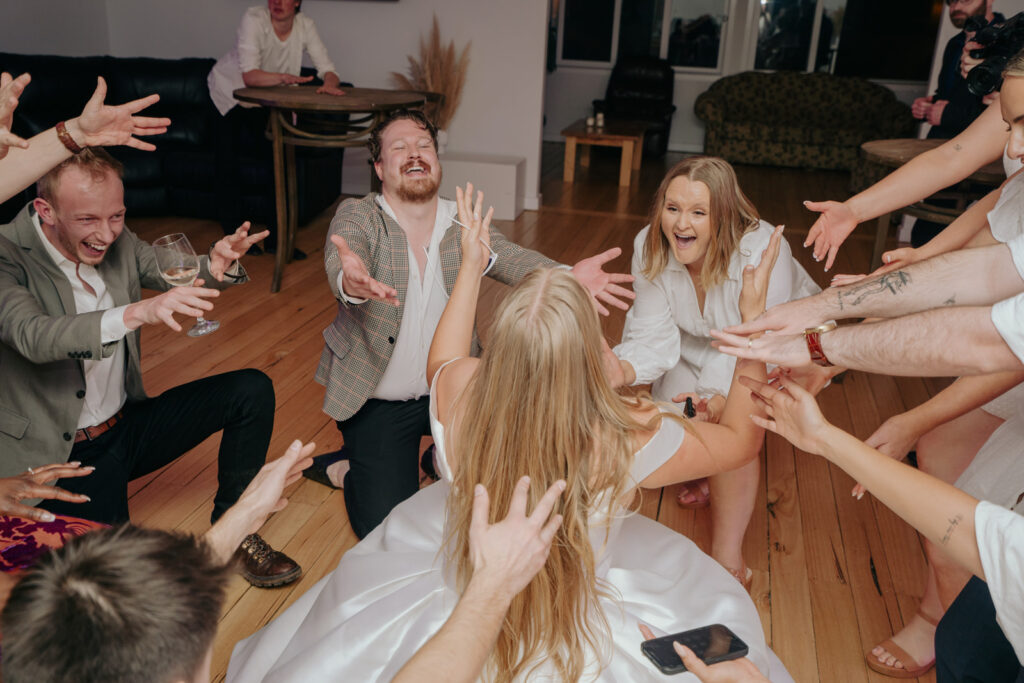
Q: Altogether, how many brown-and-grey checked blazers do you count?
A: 1